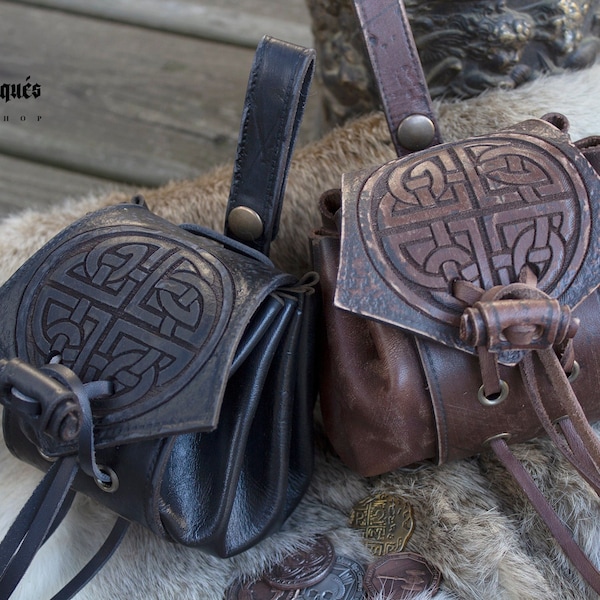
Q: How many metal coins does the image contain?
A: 5